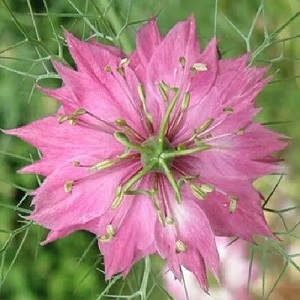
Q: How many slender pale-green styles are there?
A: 5